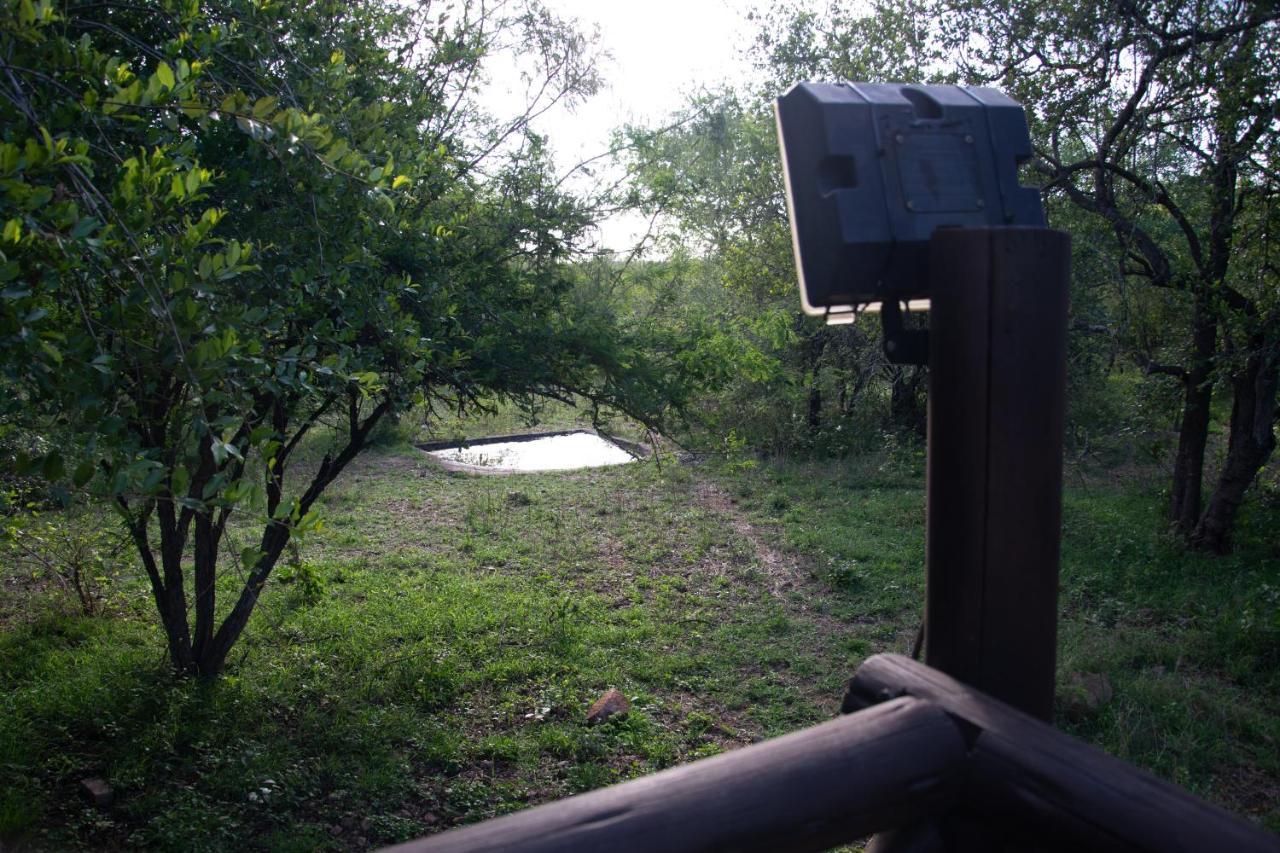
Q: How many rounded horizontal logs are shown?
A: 2